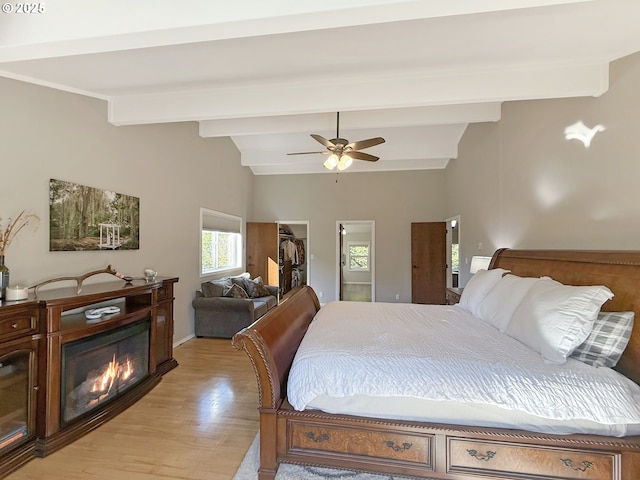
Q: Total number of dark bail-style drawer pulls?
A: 4